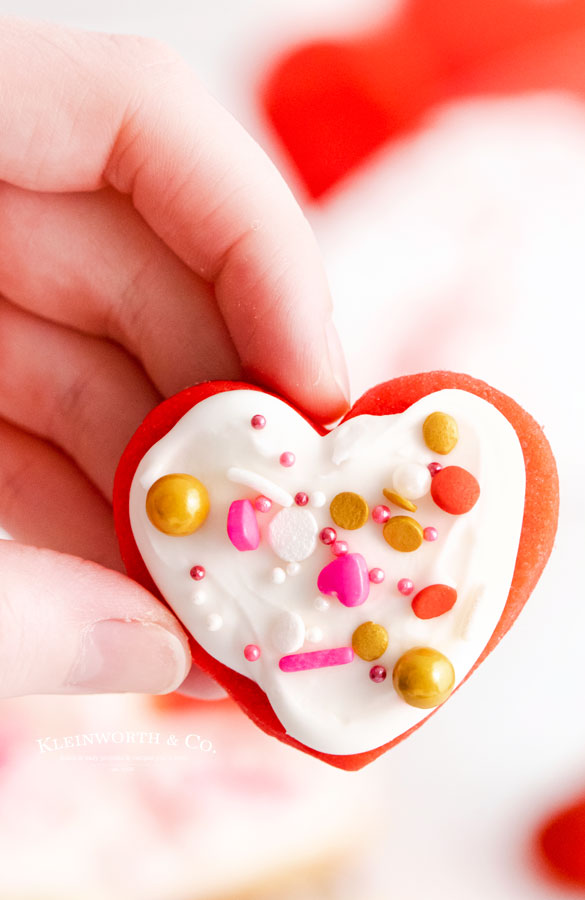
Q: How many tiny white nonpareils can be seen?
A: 7